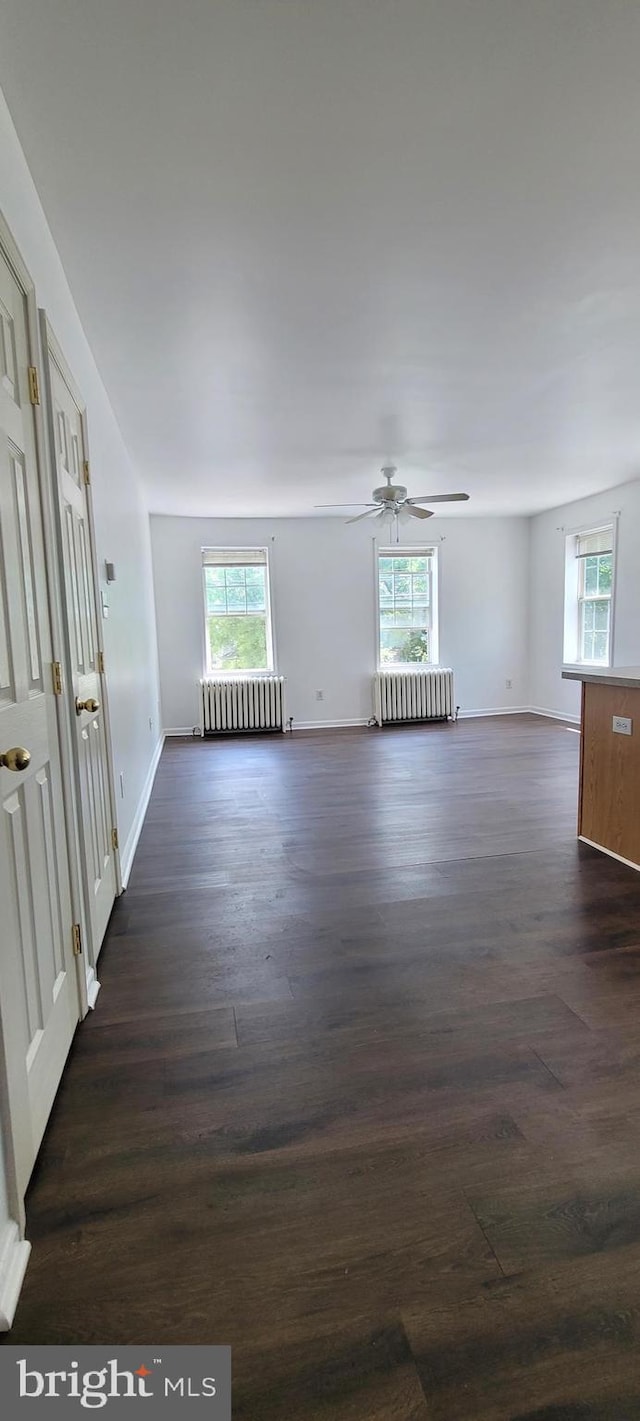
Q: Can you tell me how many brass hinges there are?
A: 6